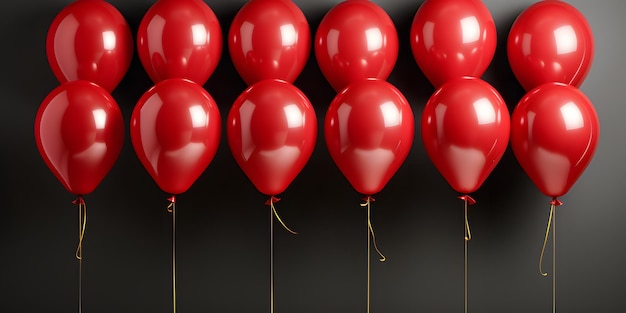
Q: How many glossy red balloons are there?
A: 12